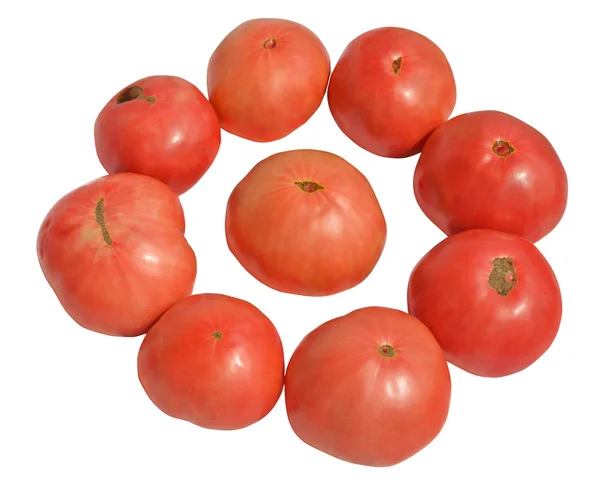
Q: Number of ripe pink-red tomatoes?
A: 9